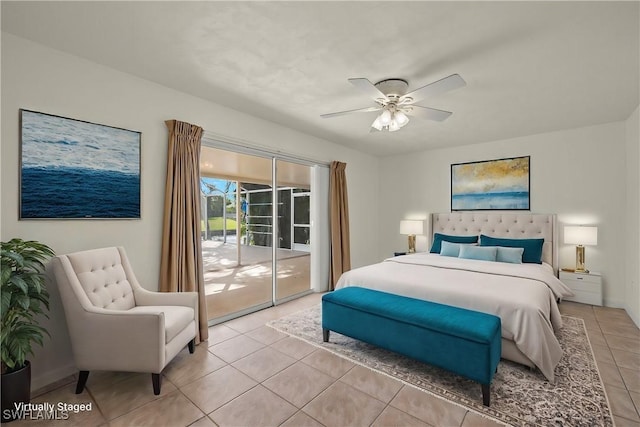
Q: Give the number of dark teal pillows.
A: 2